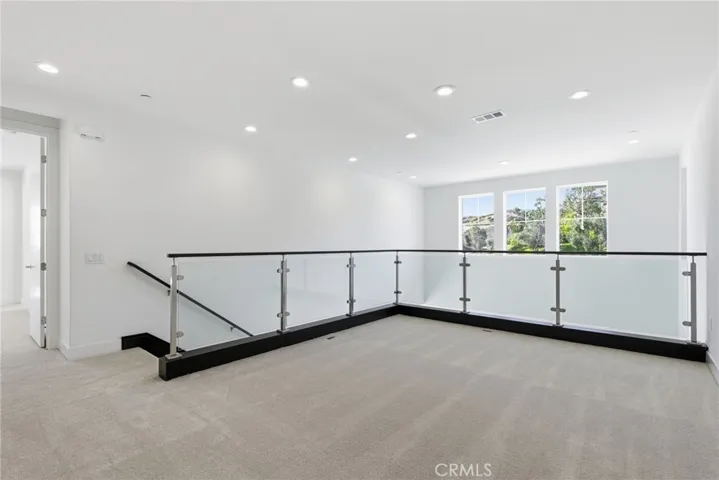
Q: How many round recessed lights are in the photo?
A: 10